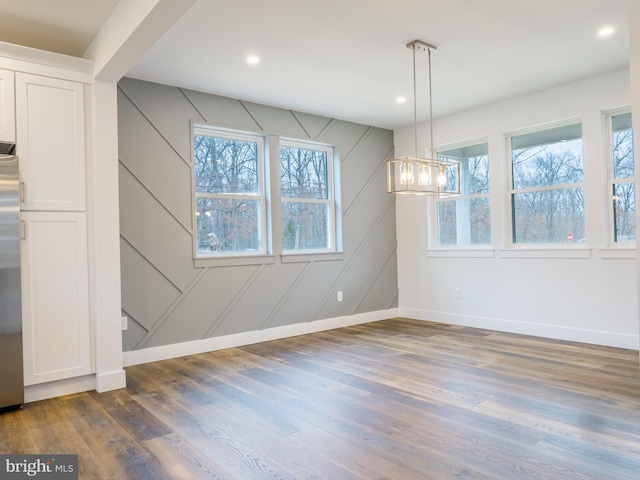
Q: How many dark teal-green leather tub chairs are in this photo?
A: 0